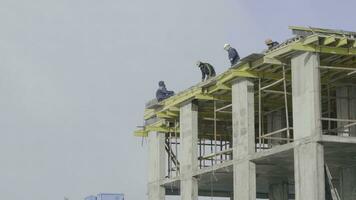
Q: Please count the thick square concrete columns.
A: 4